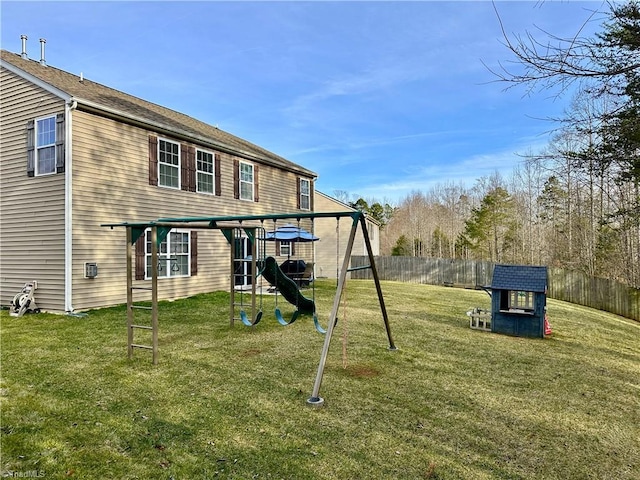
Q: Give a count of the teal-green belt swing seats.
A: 3